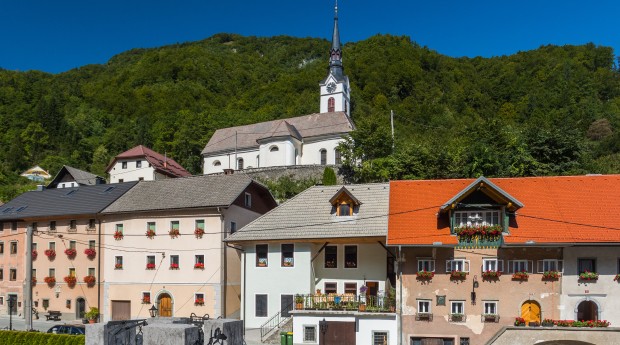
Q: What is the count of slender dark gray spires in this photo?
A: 1